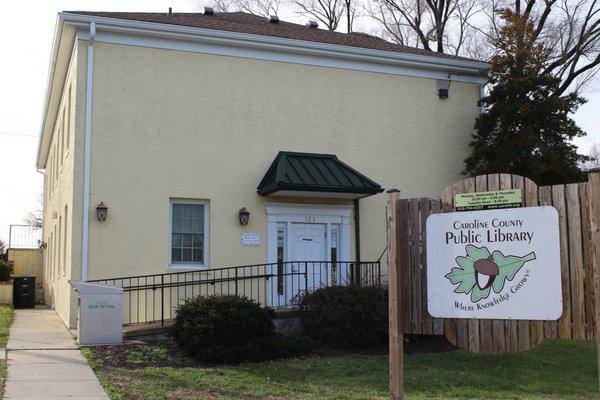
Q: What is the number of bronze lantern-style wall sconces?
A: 2